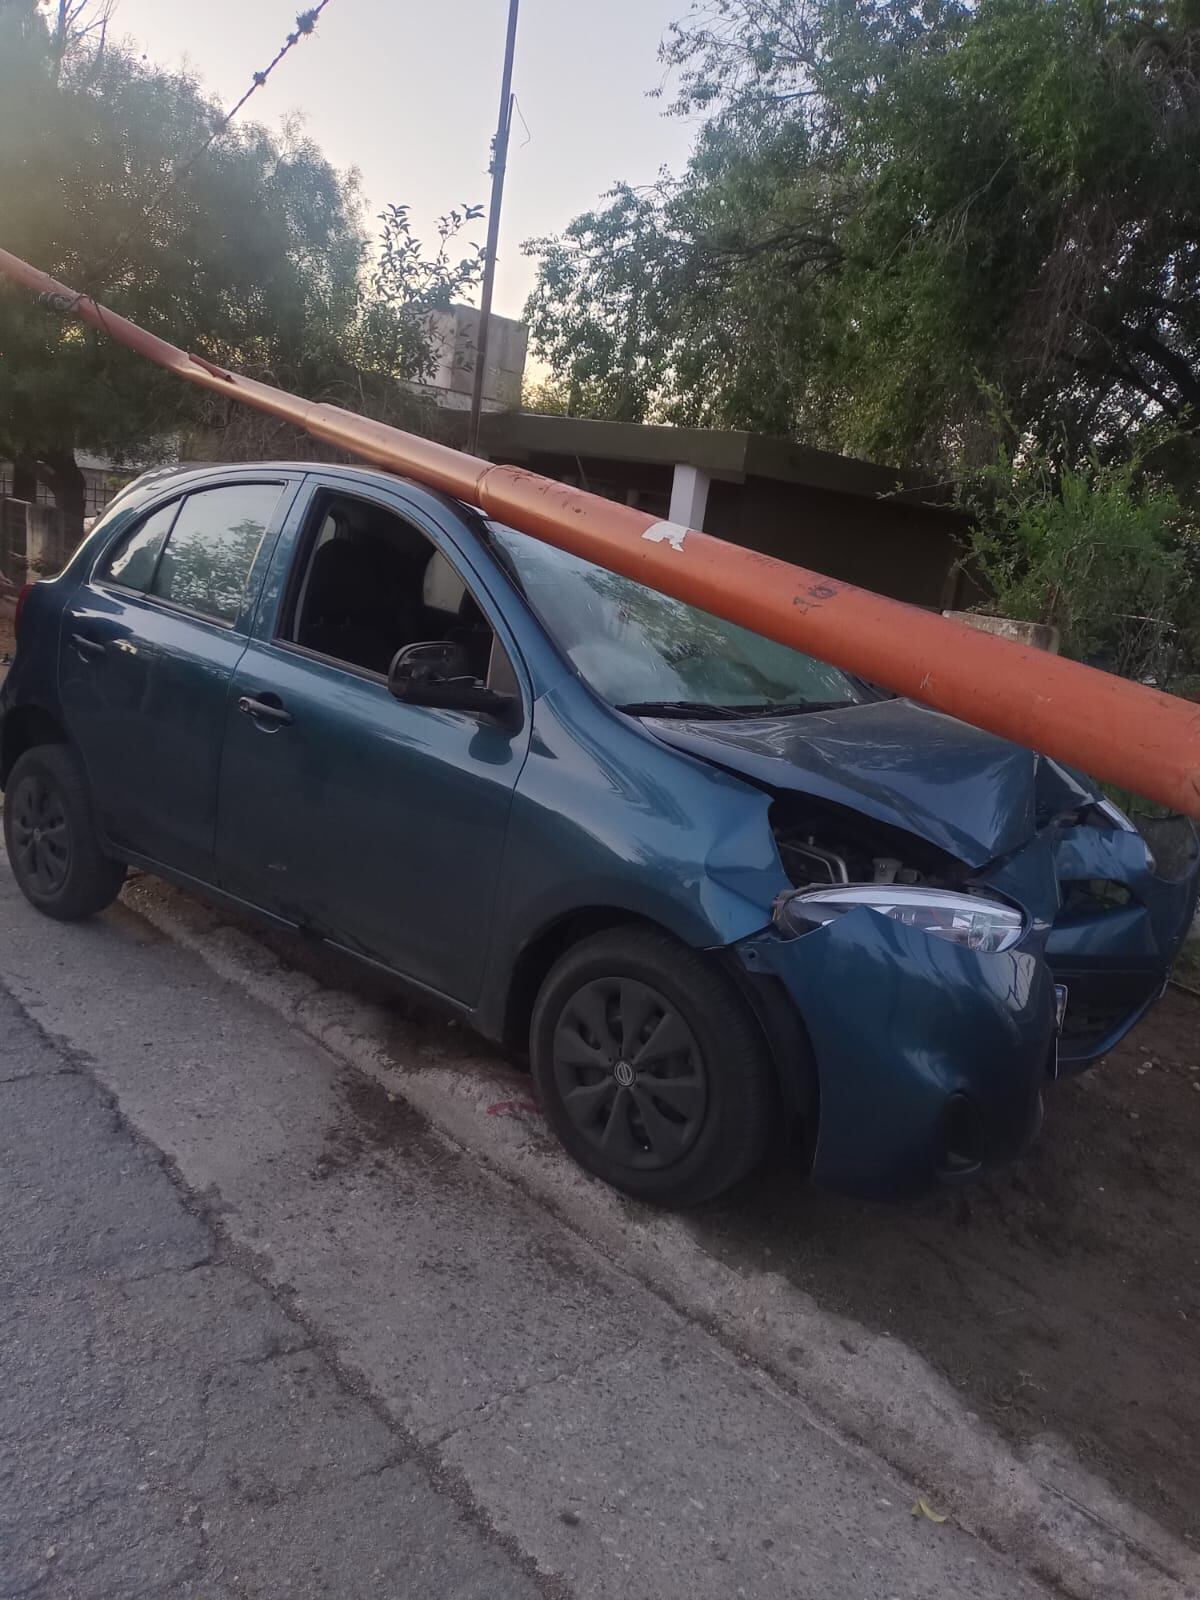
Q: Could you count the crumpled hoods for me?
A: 1